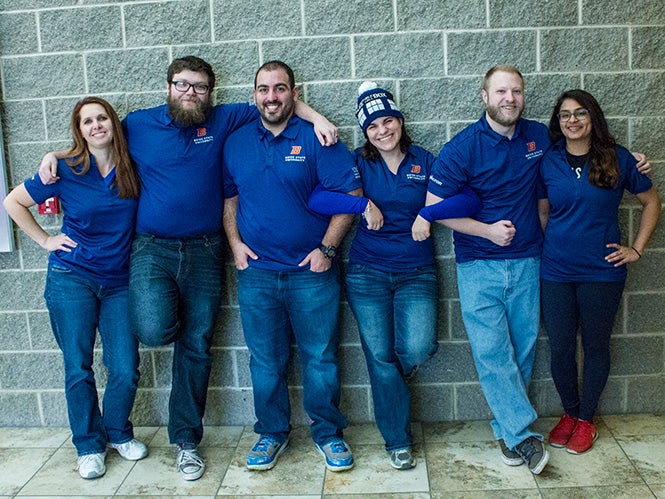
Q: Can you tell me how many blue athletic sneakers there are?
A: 2